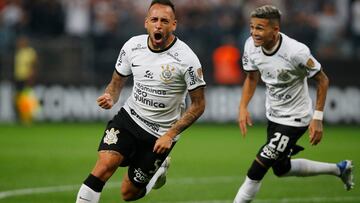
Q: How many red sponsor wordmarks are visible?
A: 0